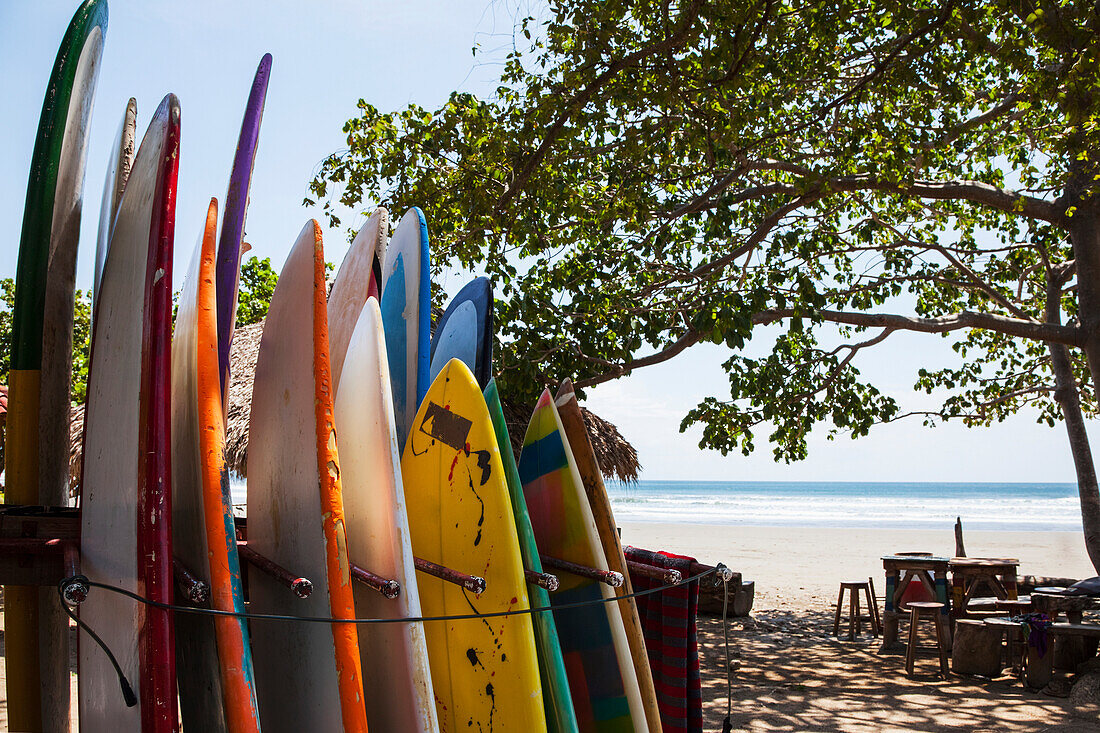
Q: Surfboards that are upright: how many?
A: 14